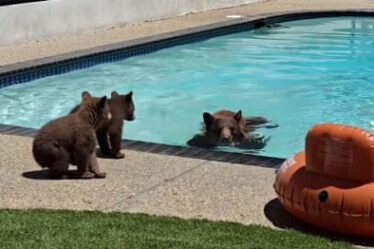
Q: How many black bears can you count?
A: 3